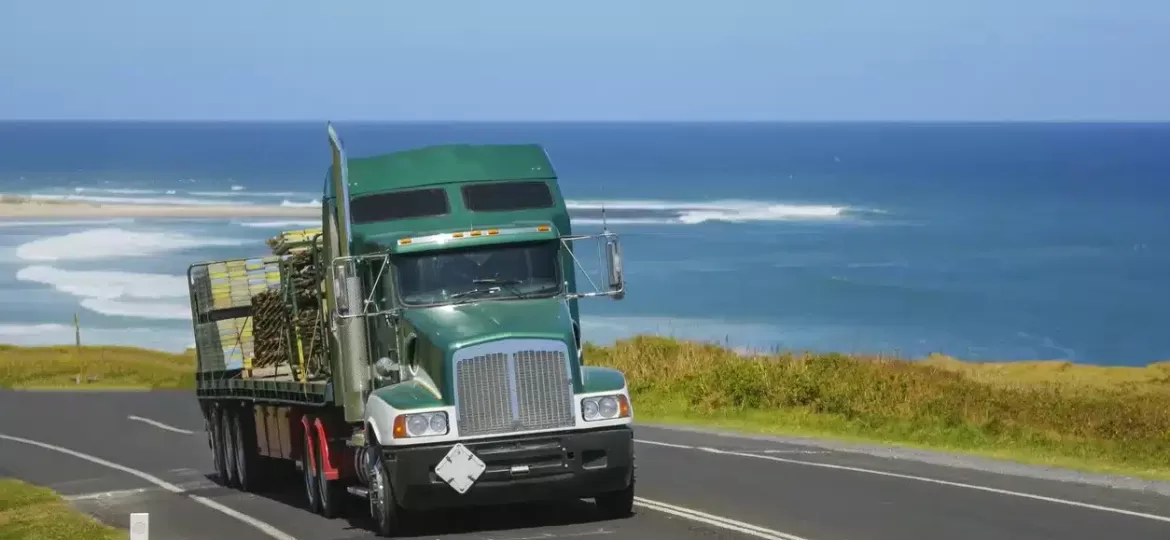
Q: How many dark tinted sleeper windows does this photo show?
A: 2